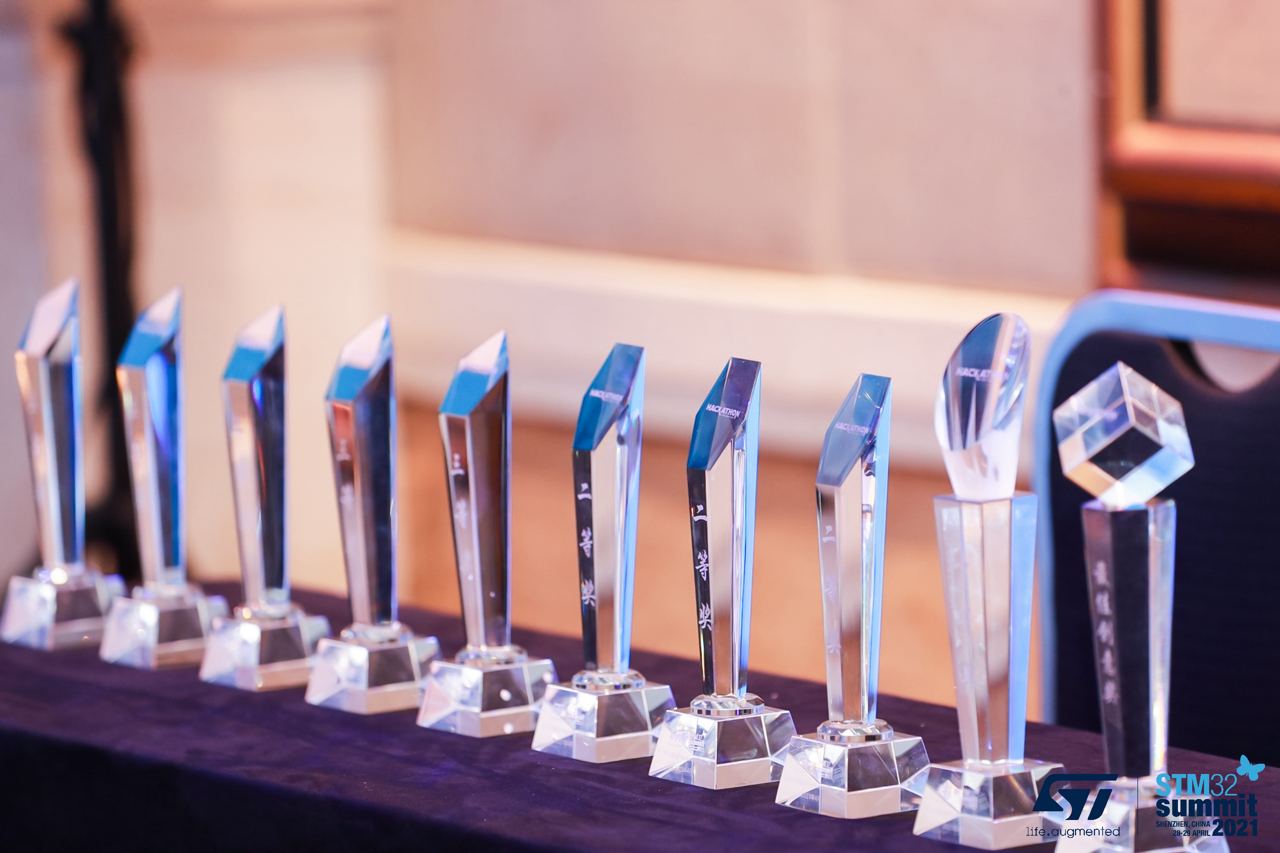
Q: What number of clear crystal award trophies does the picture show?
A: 10